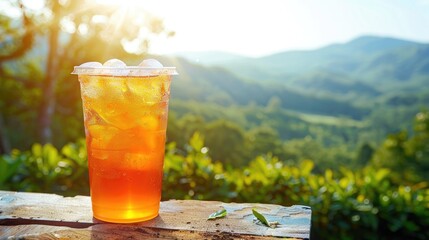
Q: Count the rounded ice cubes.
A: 3